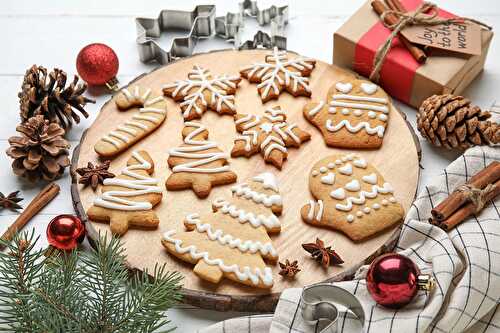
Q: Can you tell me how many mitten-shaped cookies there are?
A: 2